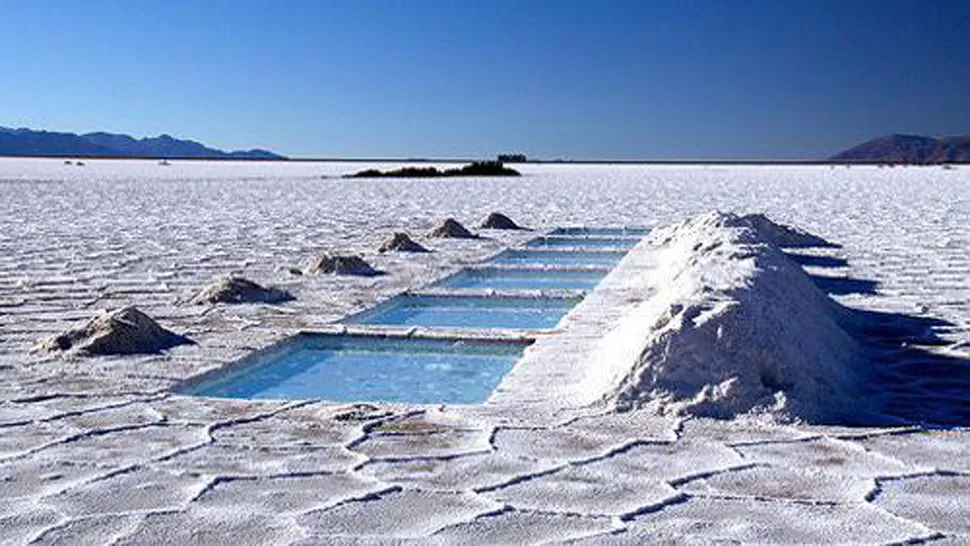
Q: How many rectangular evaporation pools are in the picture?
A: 6